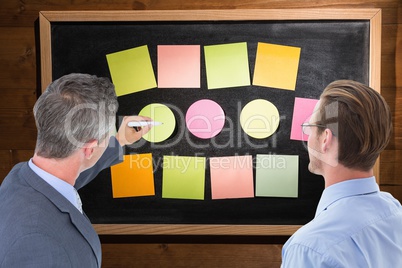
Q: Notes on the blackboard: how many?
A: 12